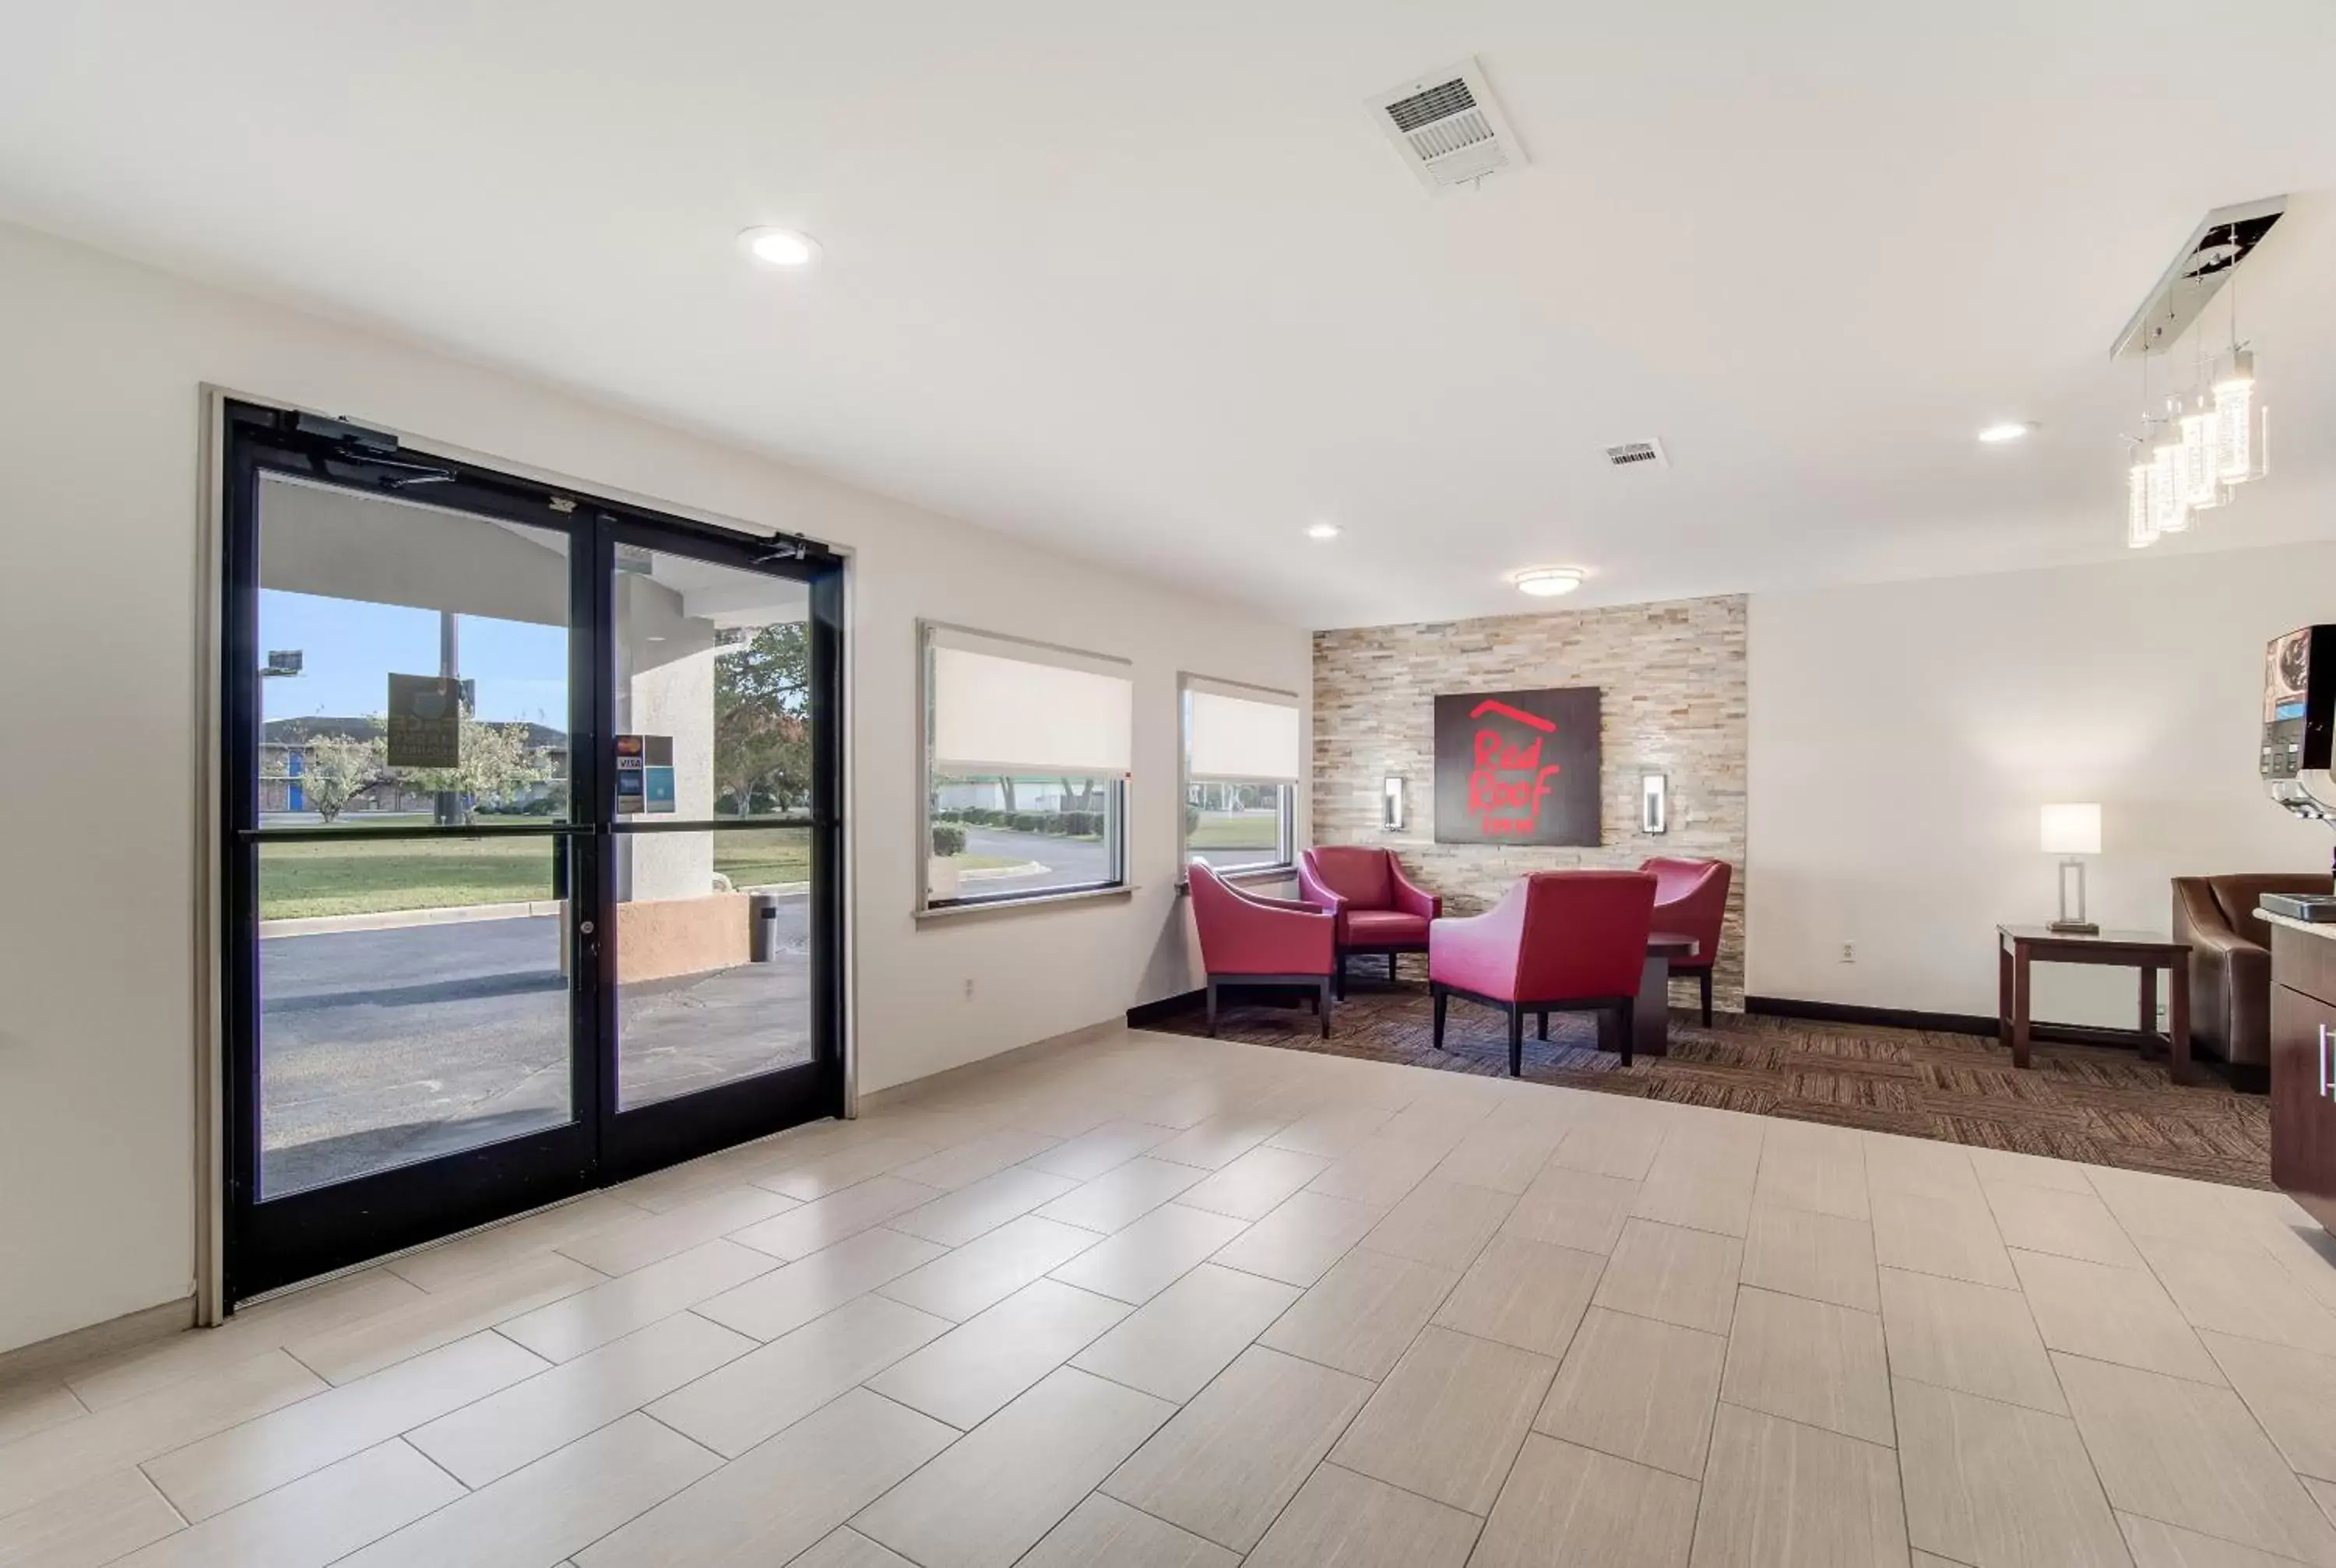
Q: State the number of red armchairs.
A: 4